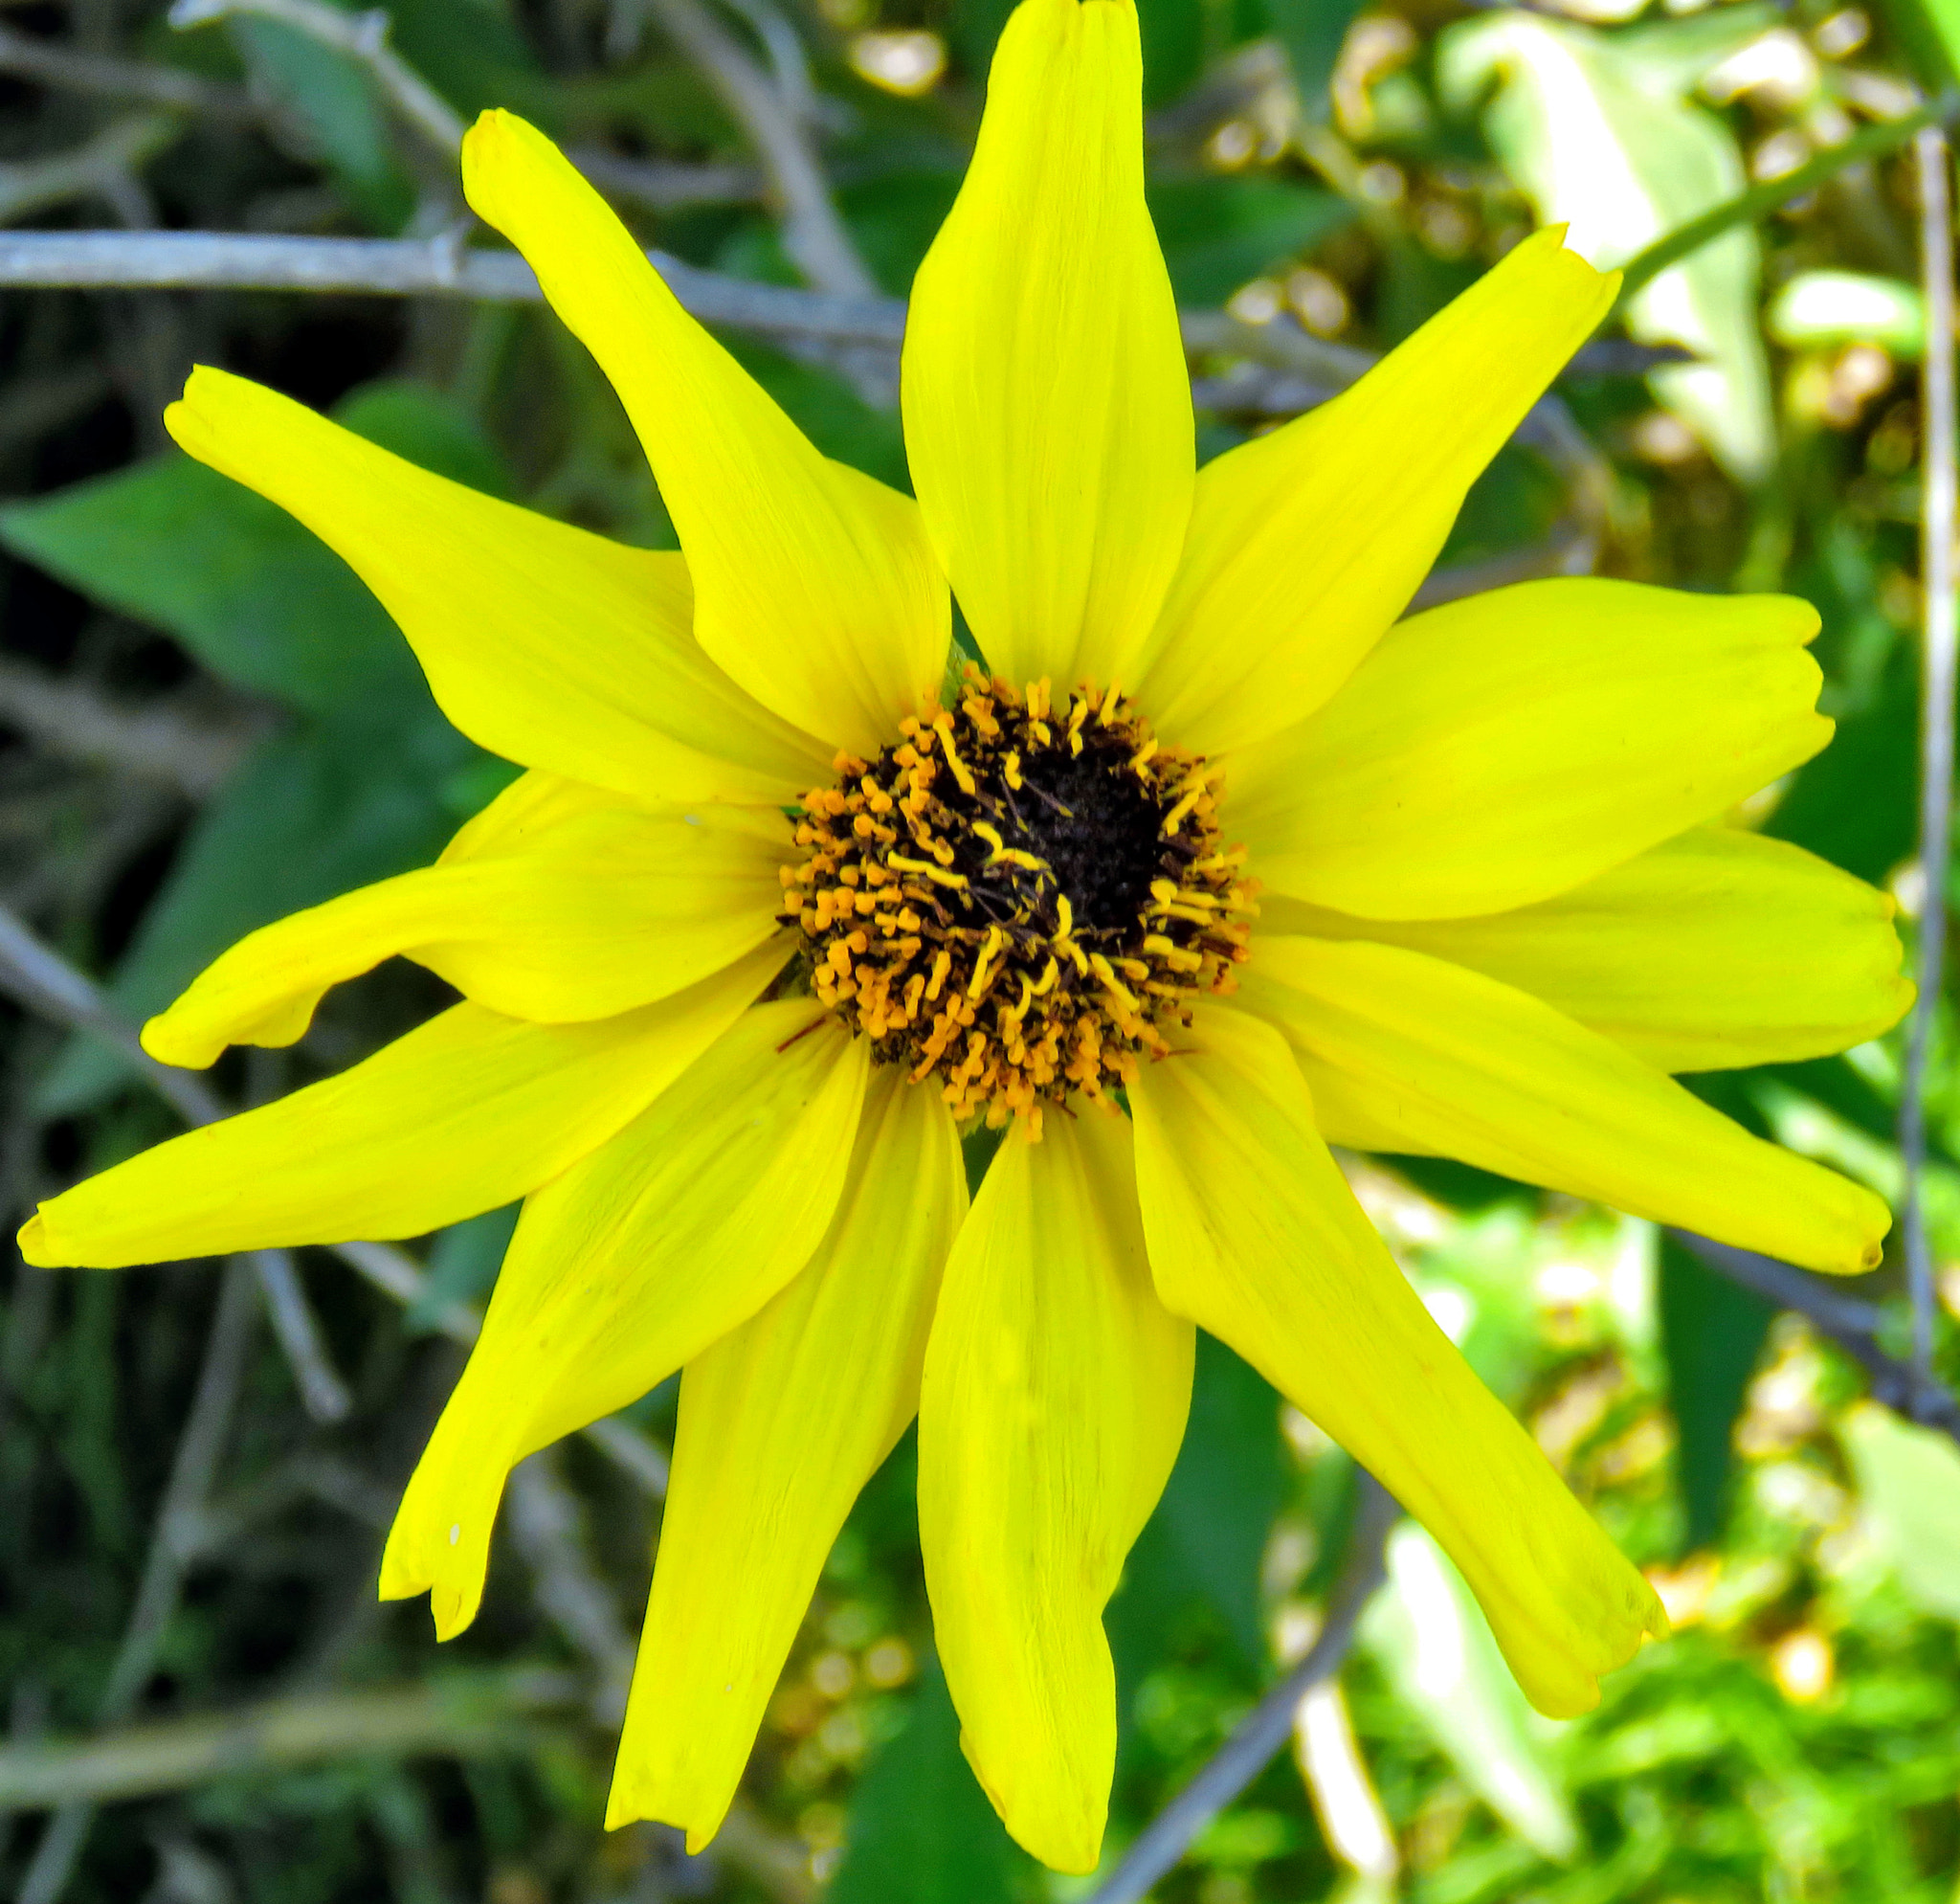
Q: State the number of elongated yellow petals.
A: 13